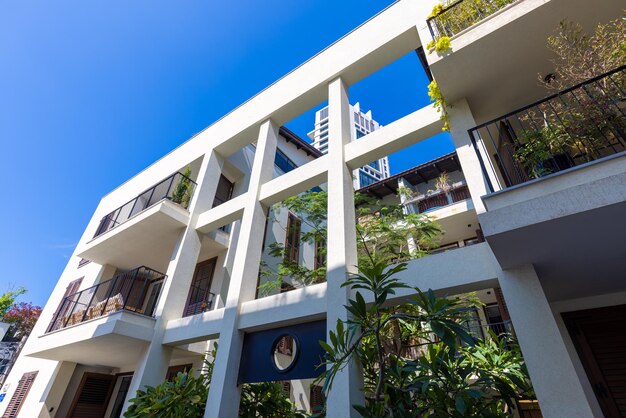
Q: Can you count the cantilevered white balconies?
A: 4